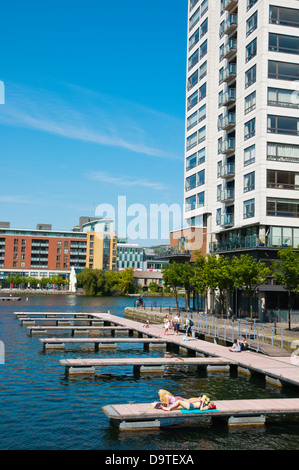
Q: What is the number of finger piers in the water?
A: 6